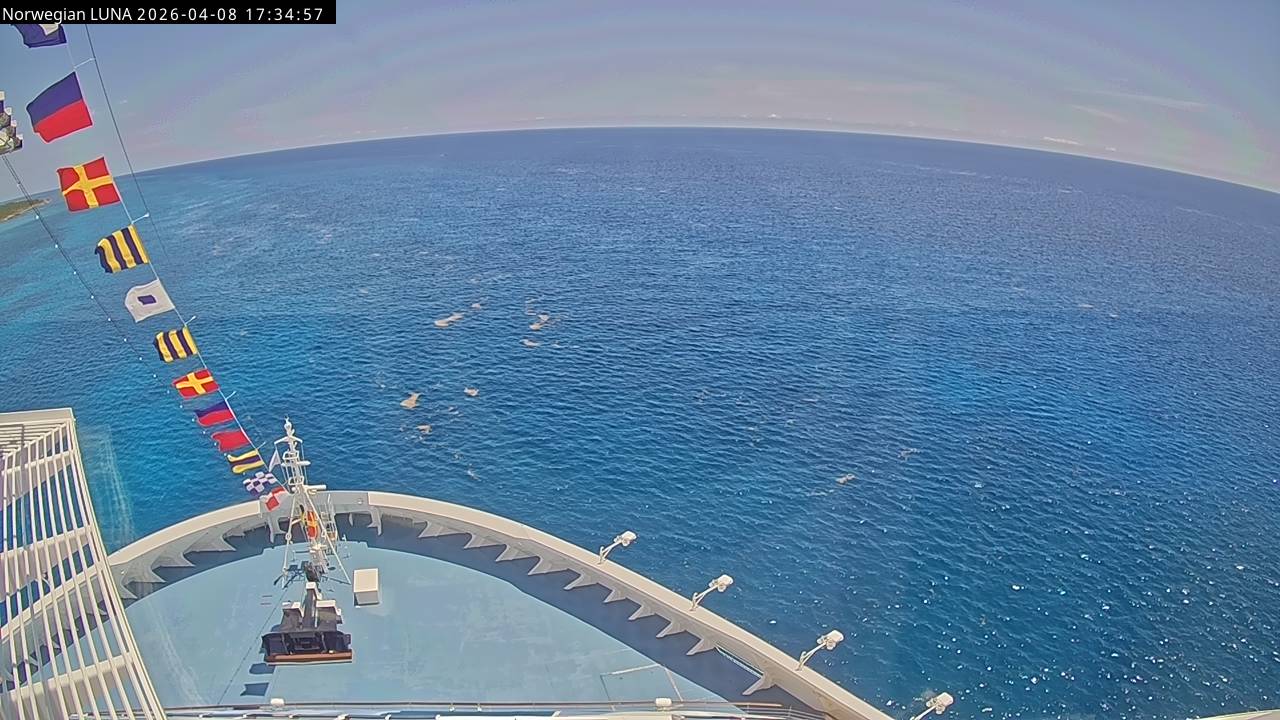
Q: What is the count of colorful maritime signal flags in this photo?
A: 12